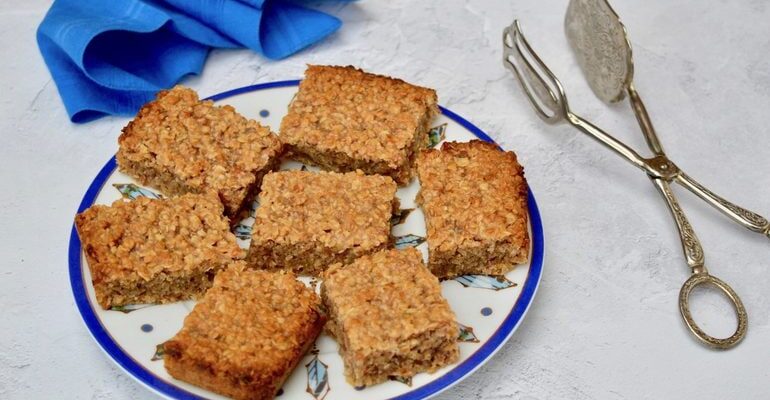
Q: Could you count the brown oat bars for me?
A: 7